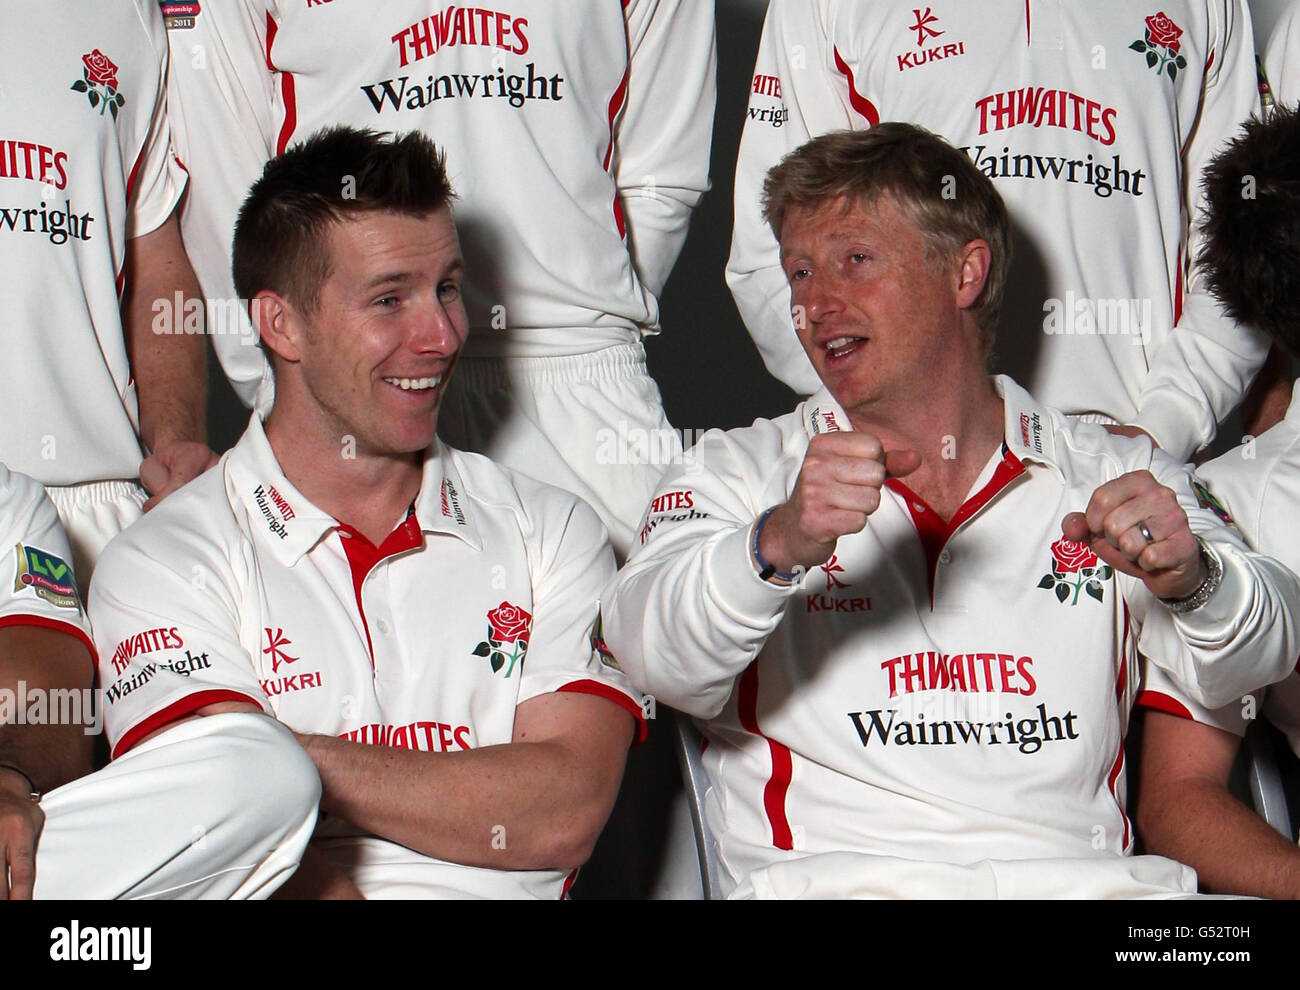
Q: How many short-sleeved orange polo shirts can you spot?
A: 0